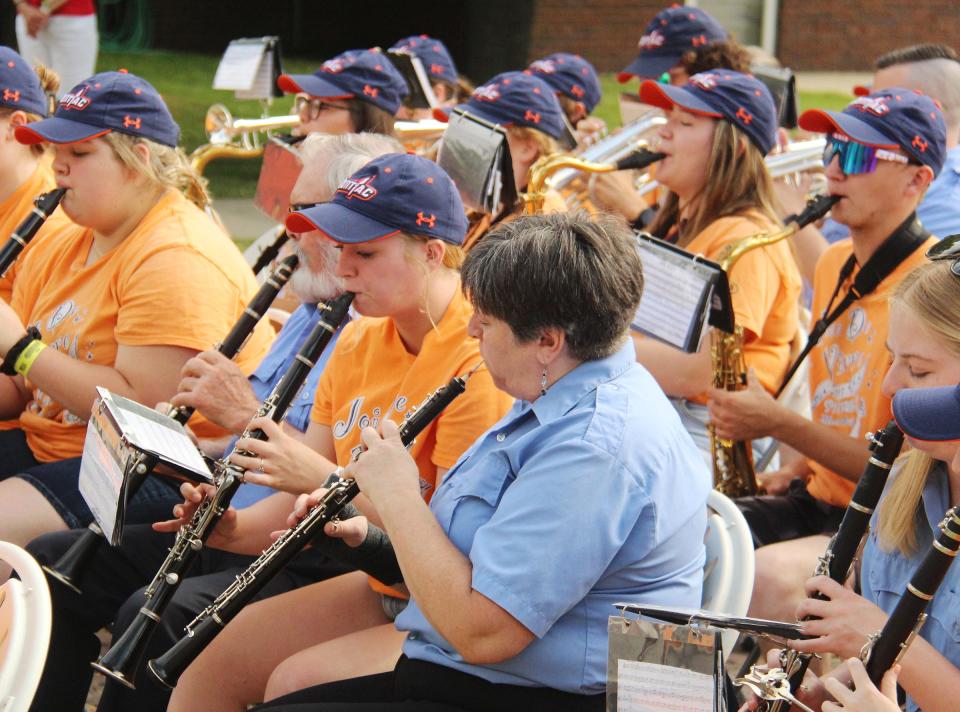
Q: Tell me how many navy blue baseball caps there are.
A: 11